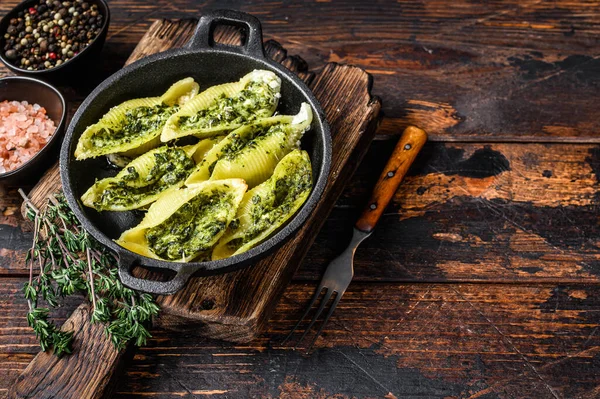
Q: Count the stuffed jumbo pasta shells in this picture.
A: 6